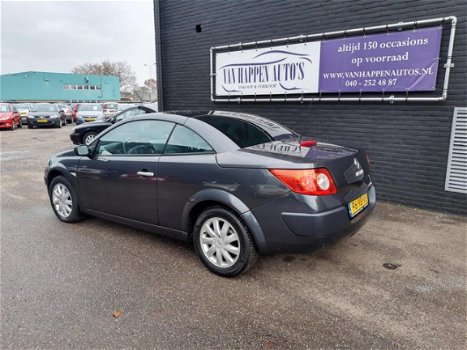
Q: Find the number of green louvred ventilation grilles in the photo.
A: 0